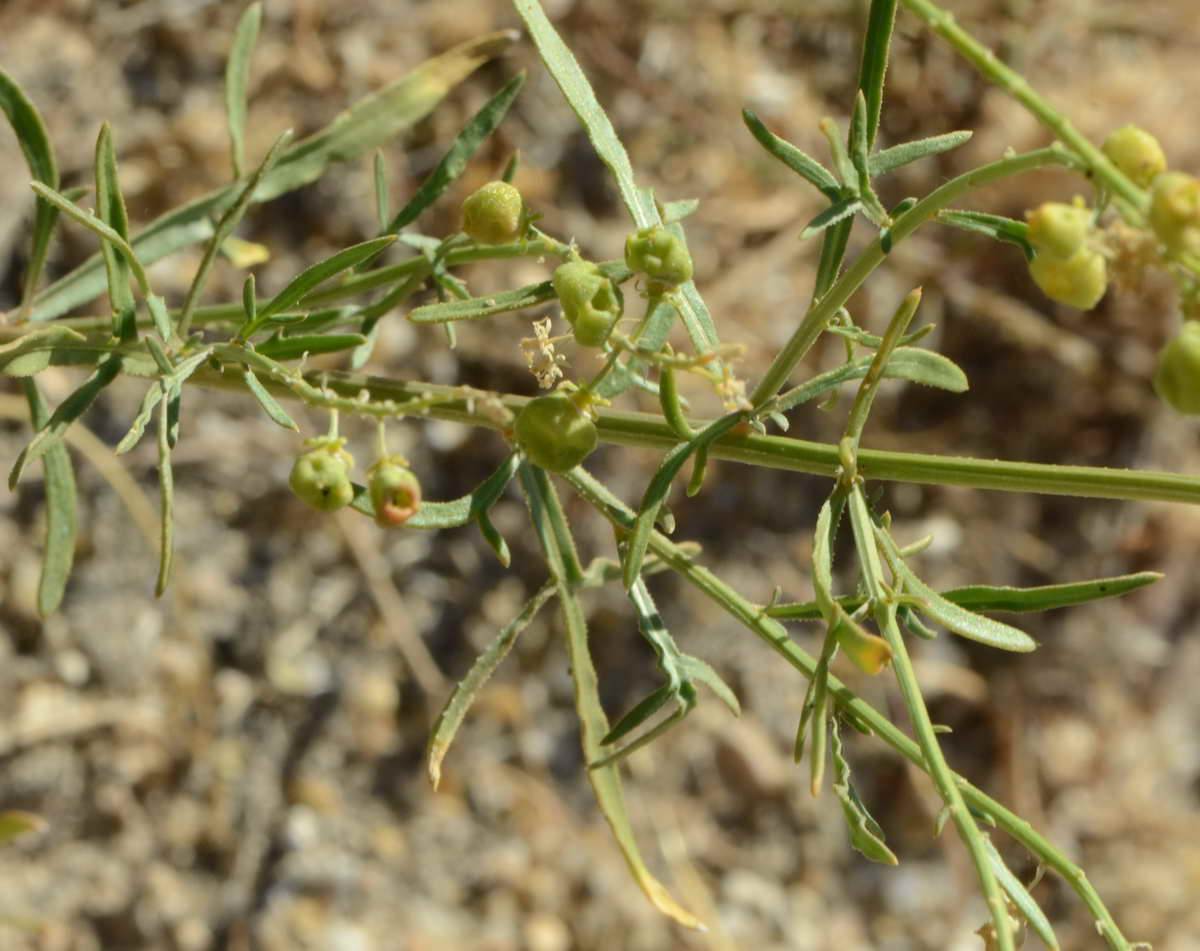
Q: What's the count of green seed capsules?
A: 11